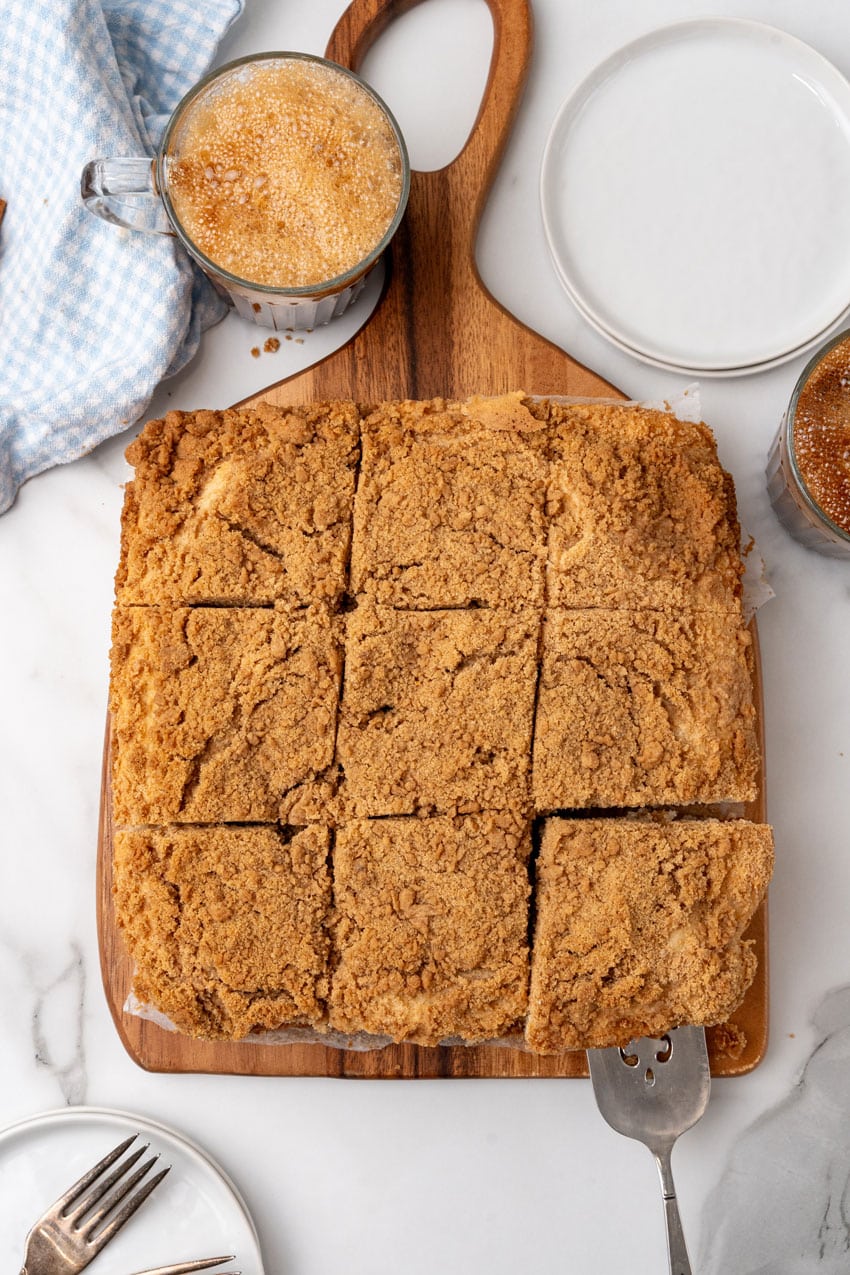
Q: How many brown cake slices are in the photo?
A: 9